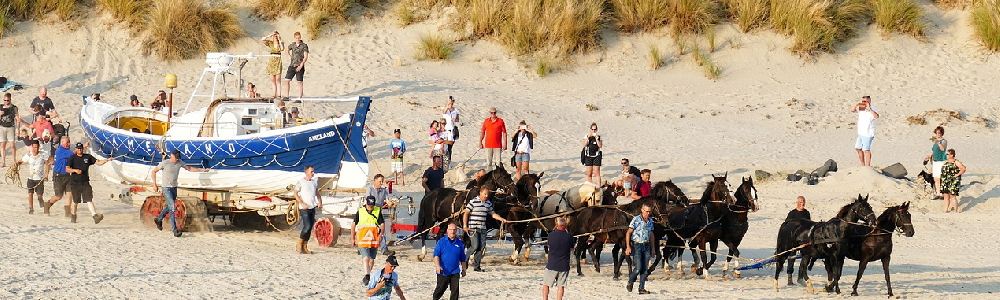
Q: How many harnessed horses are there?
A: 10